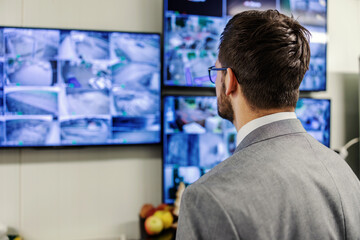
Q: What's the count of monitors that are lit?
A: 3